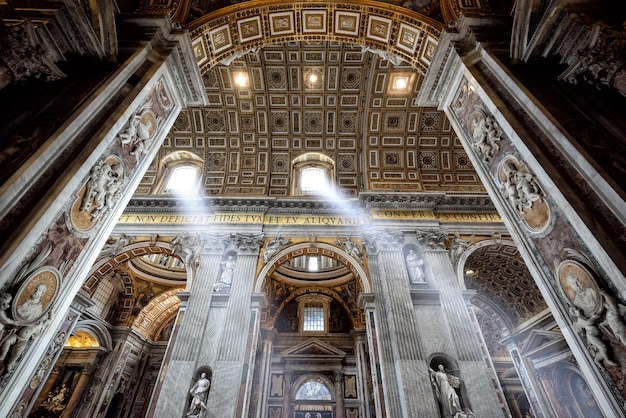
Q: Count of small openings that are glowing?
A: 3